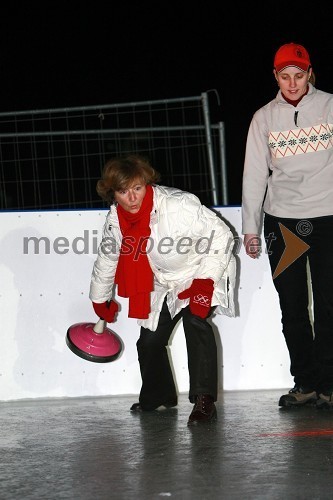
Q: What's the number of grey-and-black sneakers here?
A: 2